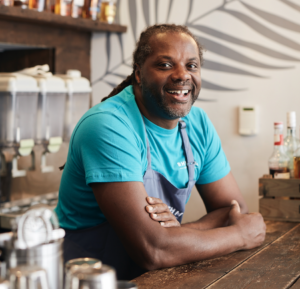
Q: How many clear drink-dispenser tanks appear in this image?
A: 3